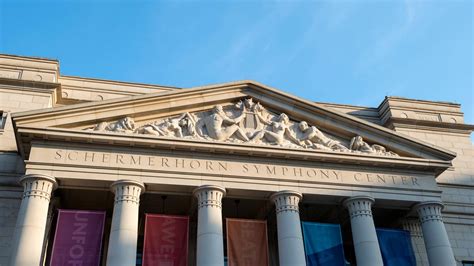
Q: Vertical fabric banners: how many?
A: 5